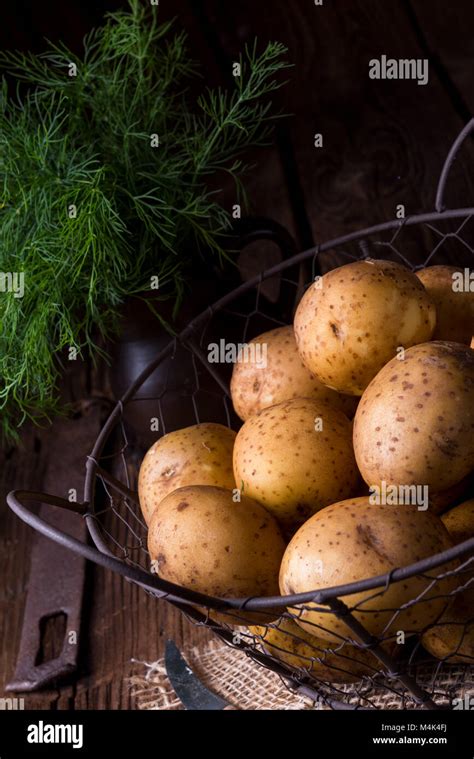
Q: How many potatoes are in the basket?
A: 11